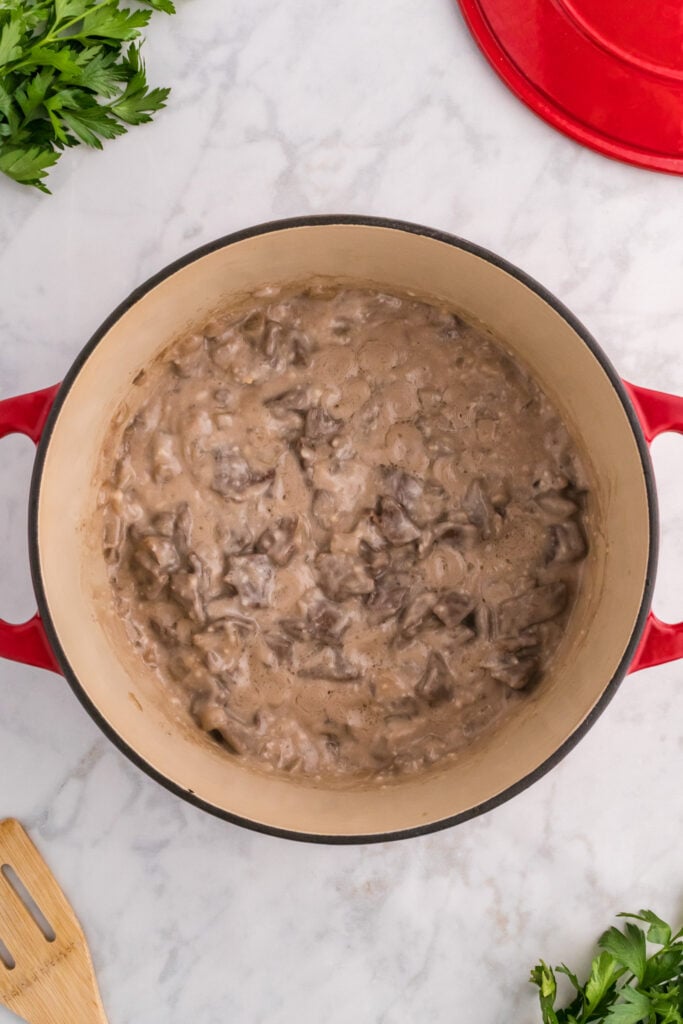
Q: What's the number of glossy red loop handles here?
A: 2